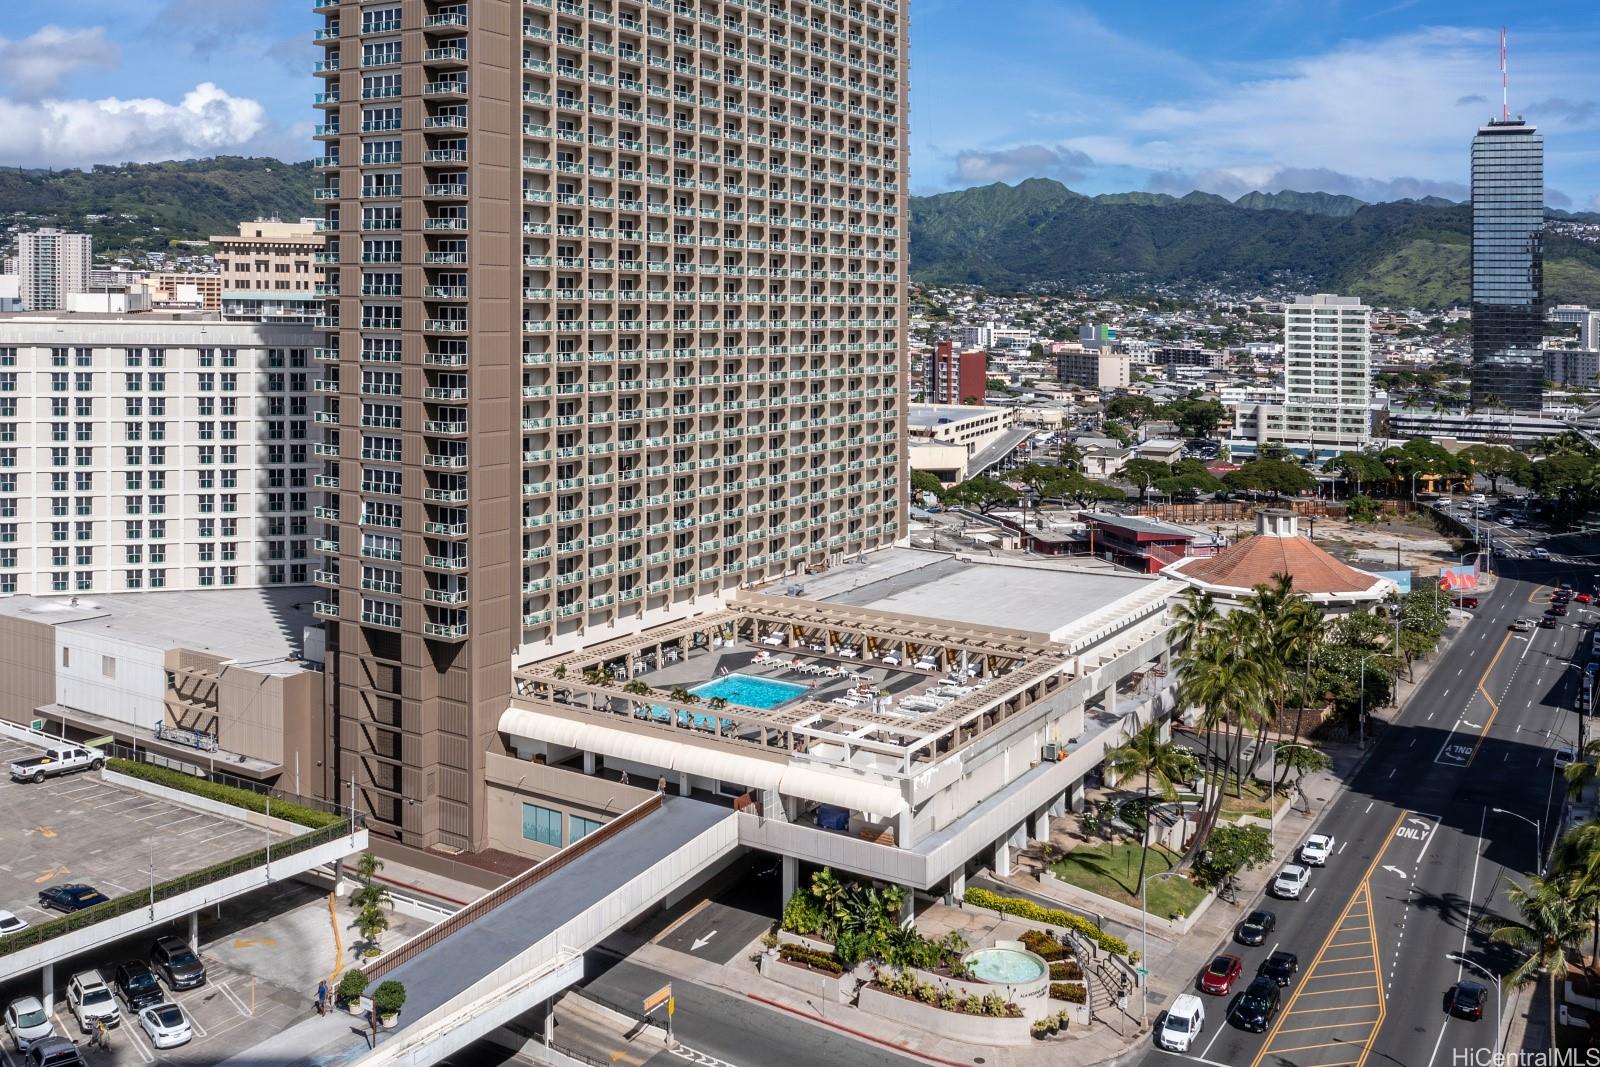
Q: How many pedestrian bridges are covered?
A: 0